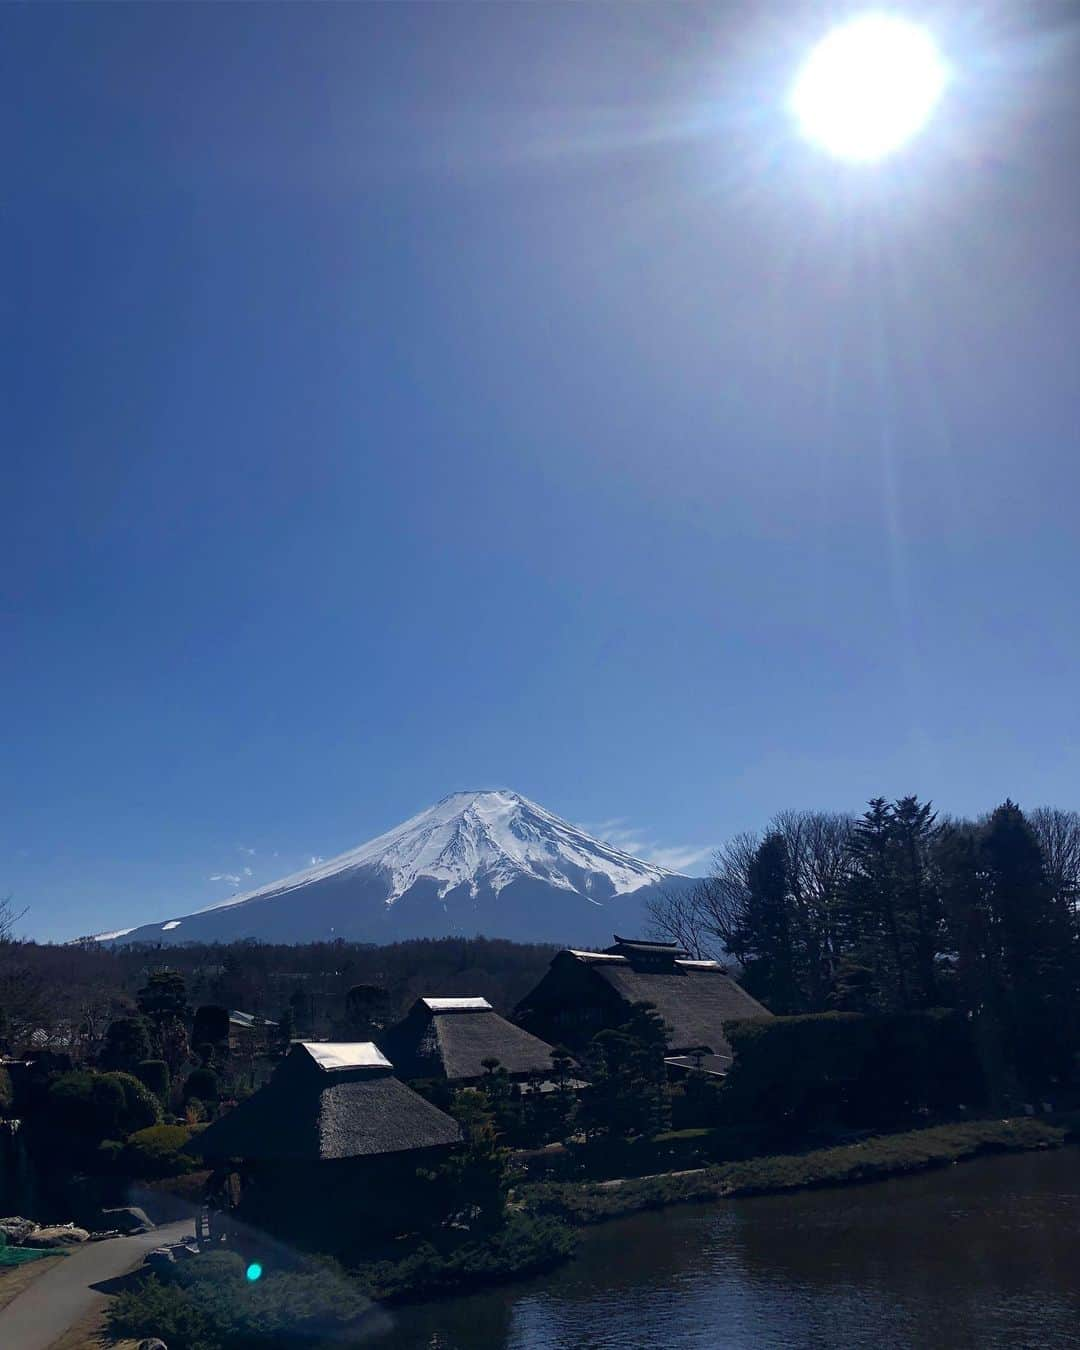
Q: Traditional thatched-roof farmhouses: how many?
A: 3